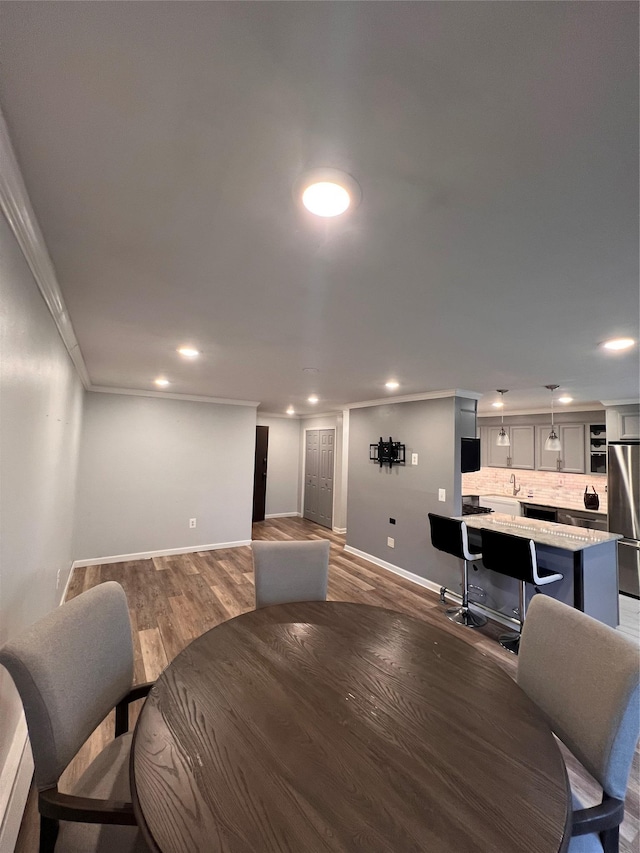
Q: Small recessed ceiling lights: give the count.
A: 9